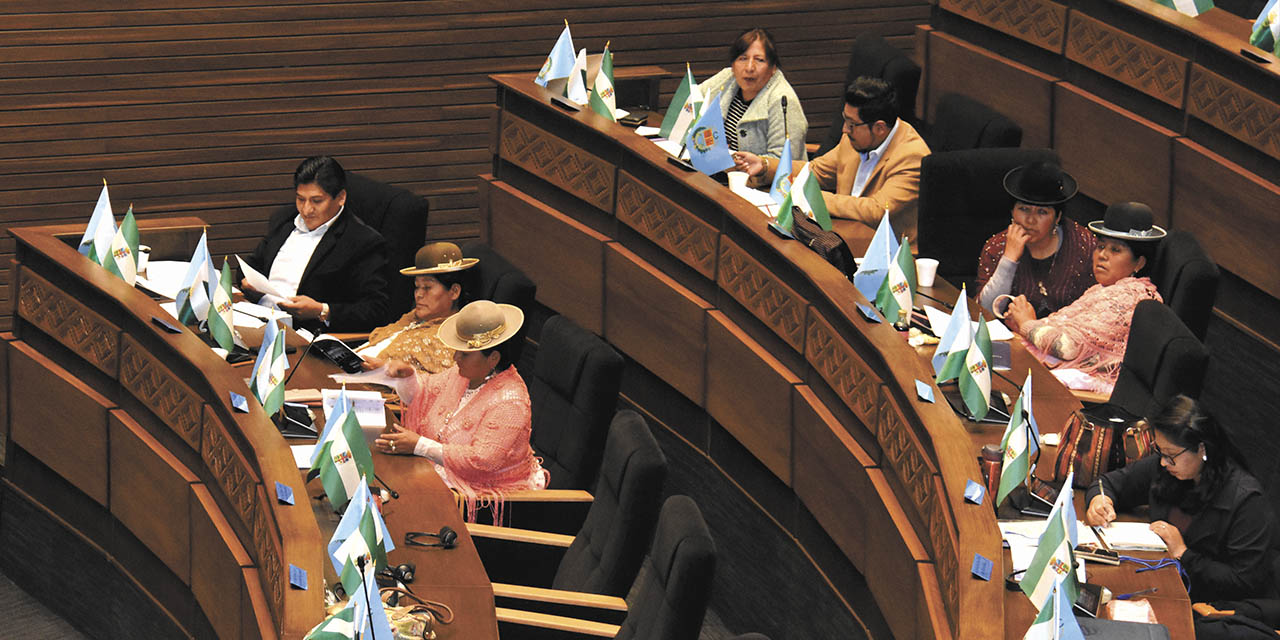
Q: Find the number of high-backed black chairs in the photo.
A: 10